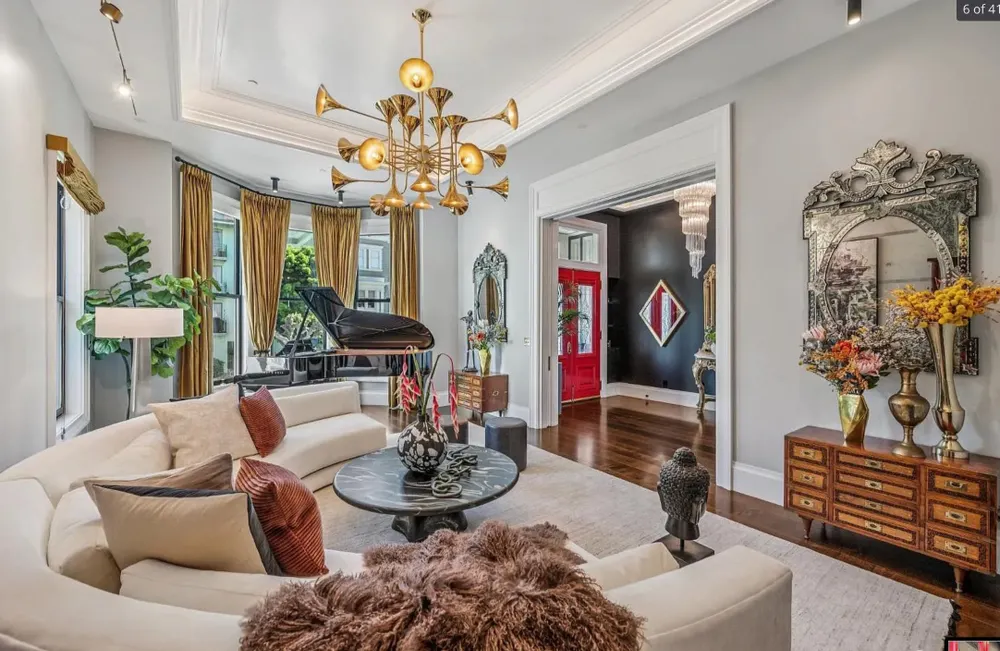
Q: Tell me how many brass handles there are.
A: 10